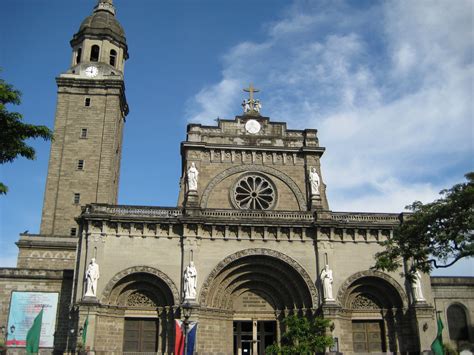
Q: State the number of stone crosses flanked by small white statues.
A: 1